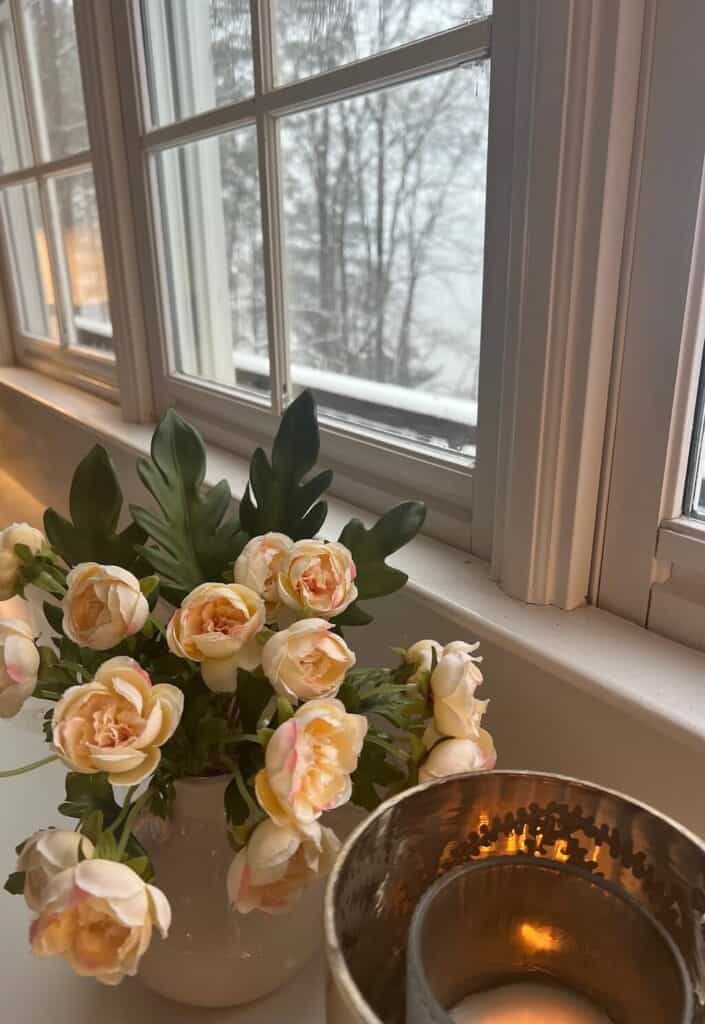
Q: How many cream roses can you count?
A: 15